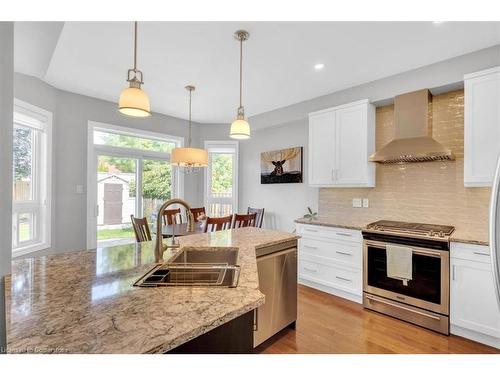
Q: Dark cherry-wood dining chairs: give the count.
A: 6